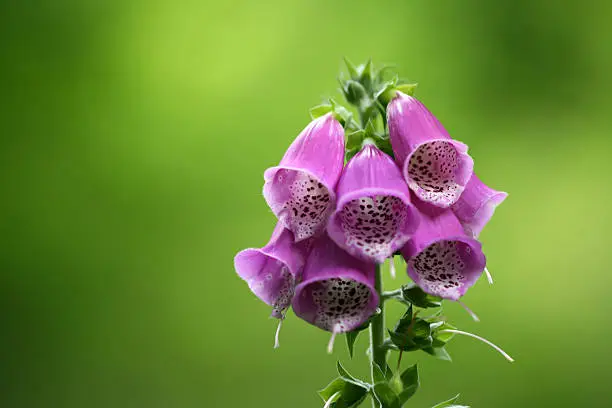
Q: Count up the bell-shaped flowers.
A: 7